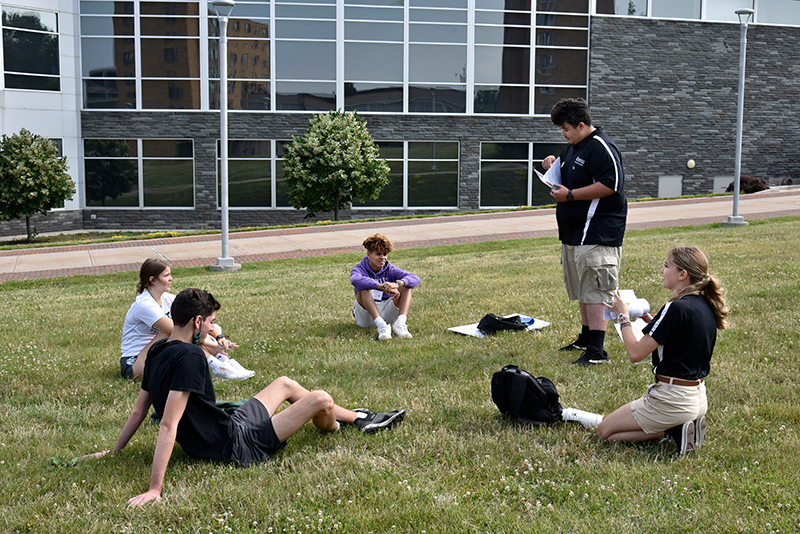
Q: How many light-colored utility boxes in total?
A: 2